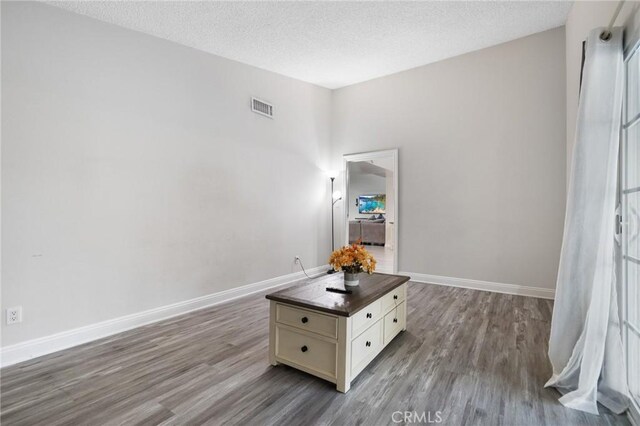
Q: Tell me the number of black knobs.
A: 6